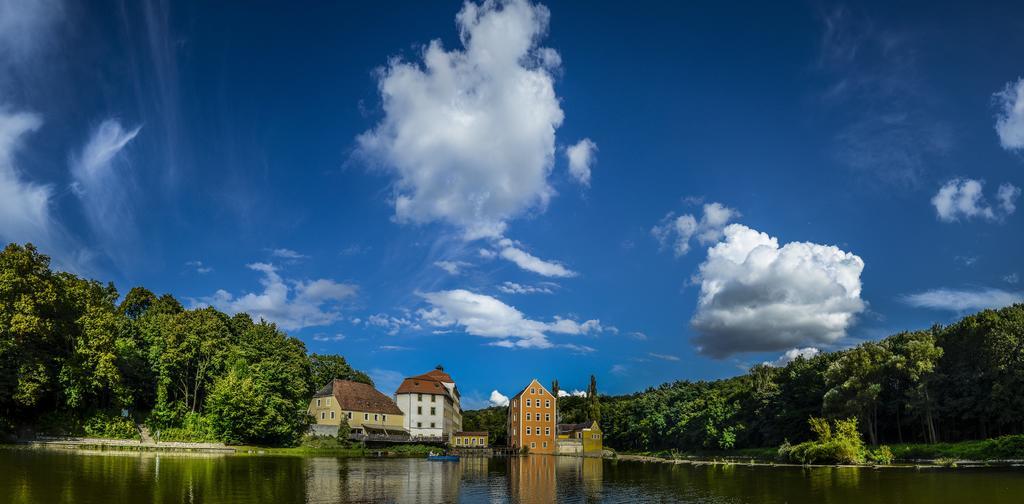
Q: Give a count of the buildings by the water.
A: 5